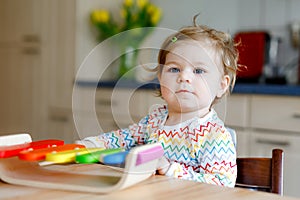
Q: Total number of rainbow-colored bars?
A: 6